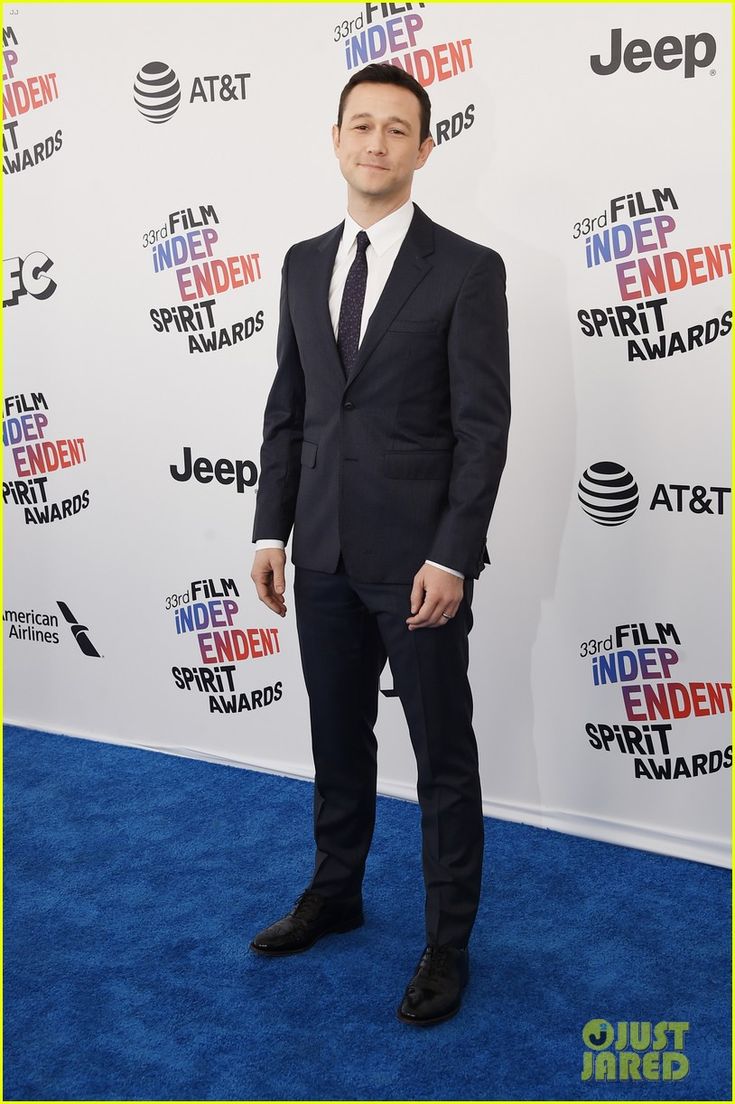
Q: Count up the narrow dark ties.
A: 1